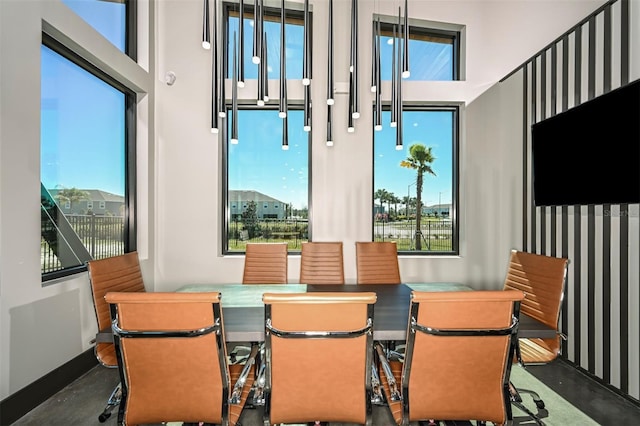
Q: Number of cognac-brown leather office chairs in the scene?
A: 8